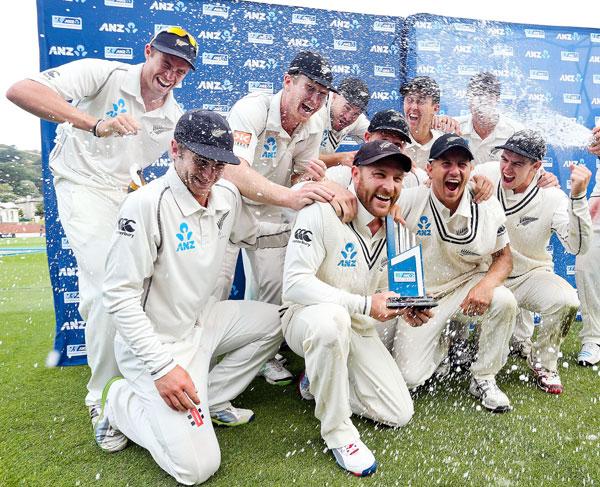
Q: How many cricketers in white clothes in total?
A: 11